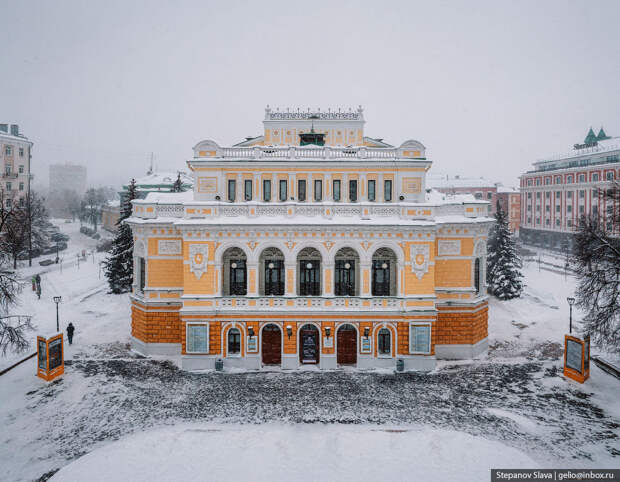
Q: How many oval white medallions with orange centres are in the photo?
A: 2